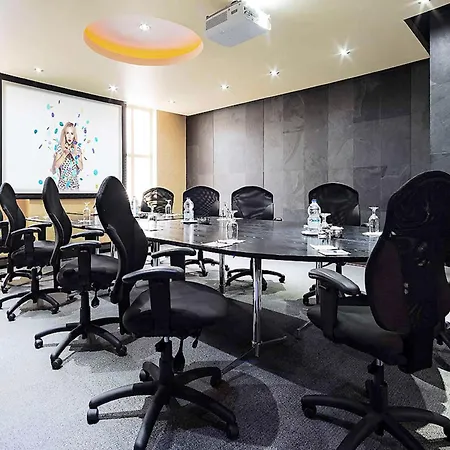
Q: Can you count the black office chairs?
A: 9